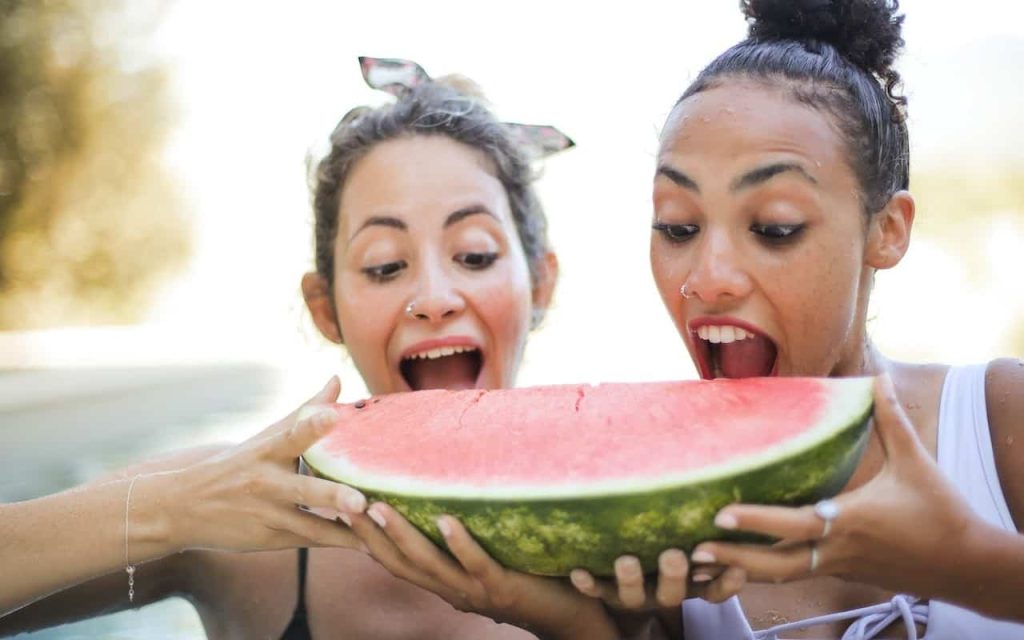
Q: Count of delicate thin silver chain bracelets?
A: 1